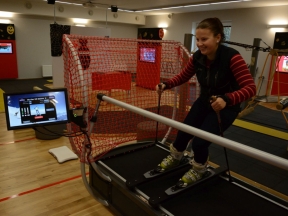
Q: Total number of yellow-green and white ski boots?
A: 2